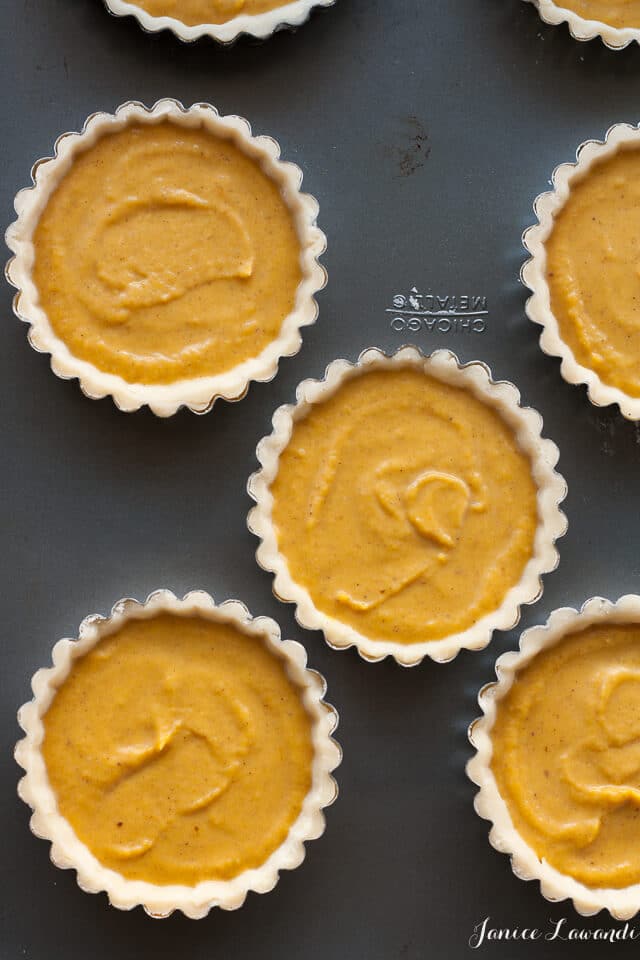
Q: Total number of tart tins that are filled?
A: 7